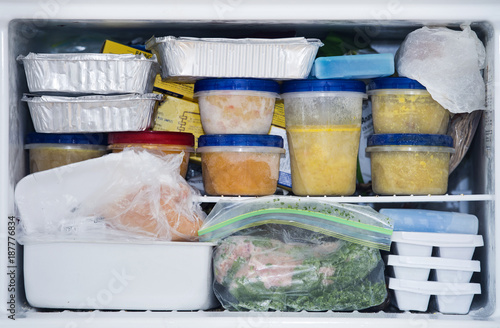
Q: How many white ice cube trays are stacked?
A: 3